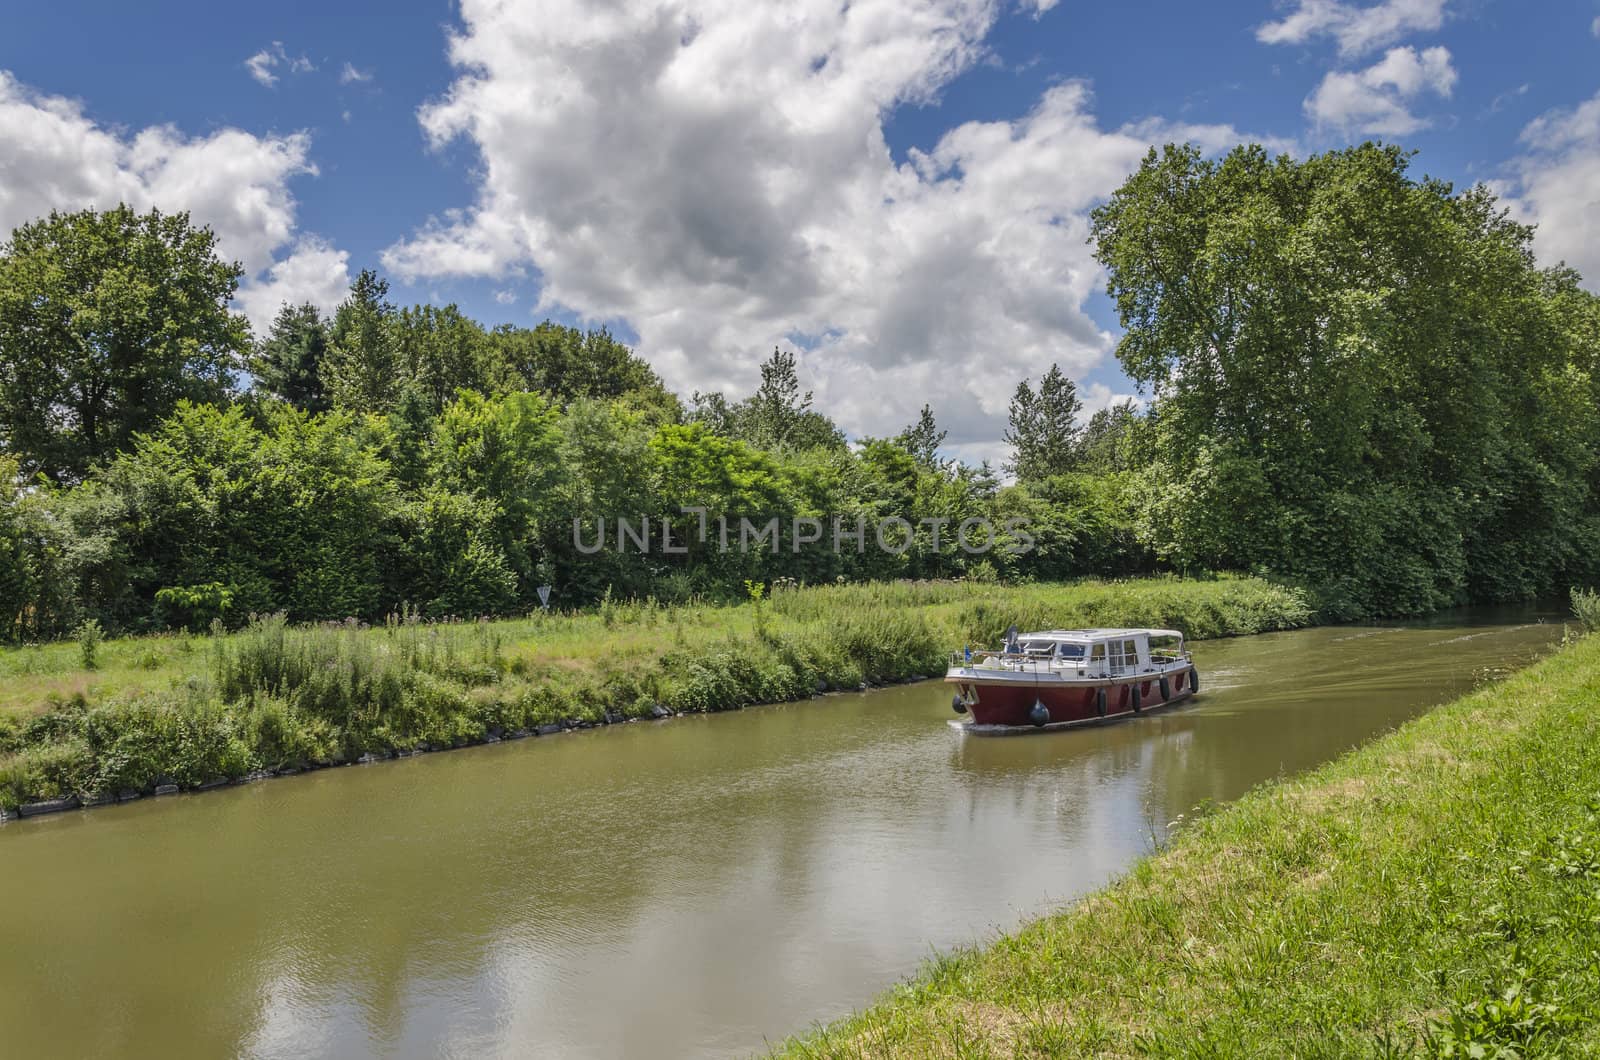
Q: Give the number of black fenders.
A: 6